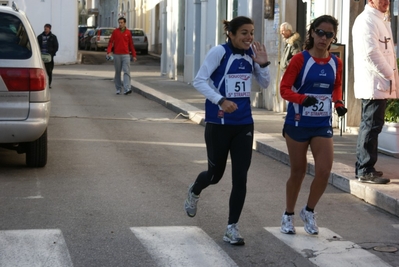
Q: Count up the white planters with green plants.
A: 1